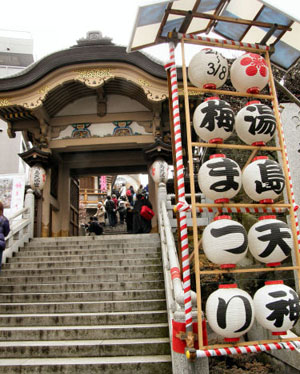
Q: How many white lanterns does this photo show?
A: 12